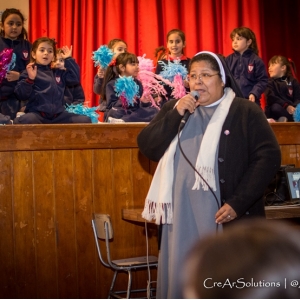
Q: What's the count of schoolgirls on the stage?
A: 8